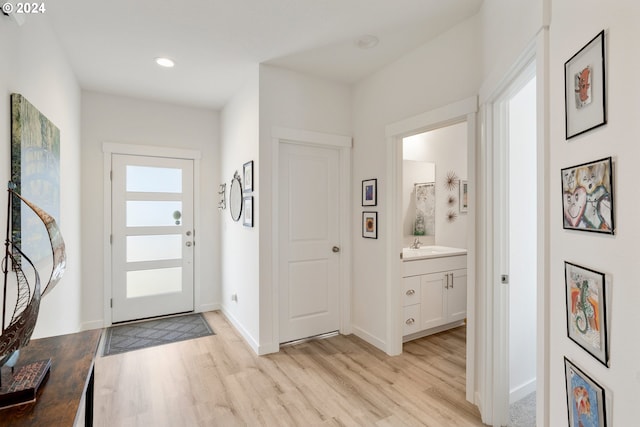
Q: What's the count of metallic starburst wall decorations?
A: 3